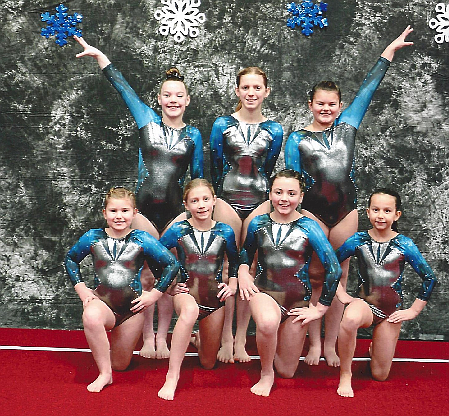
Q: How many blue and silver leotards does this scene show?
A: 7